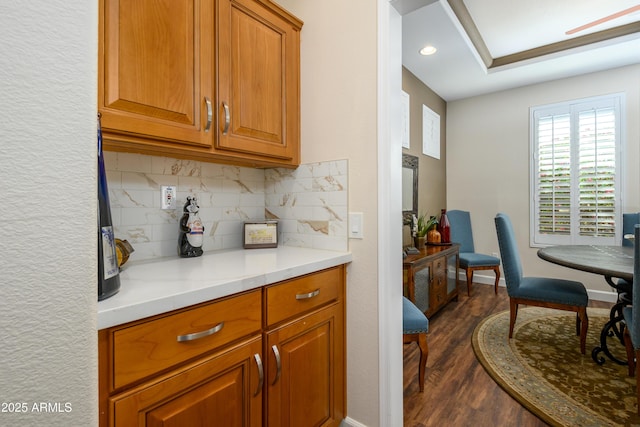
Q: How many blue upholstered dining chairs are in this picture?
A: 5